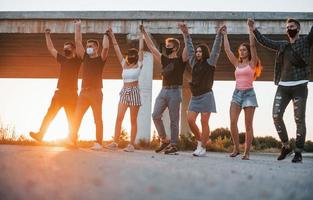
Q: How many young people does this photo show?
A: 7